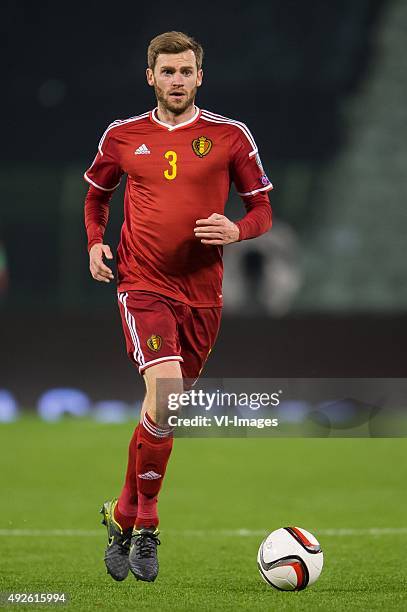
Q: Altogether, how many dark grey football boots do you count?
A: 2